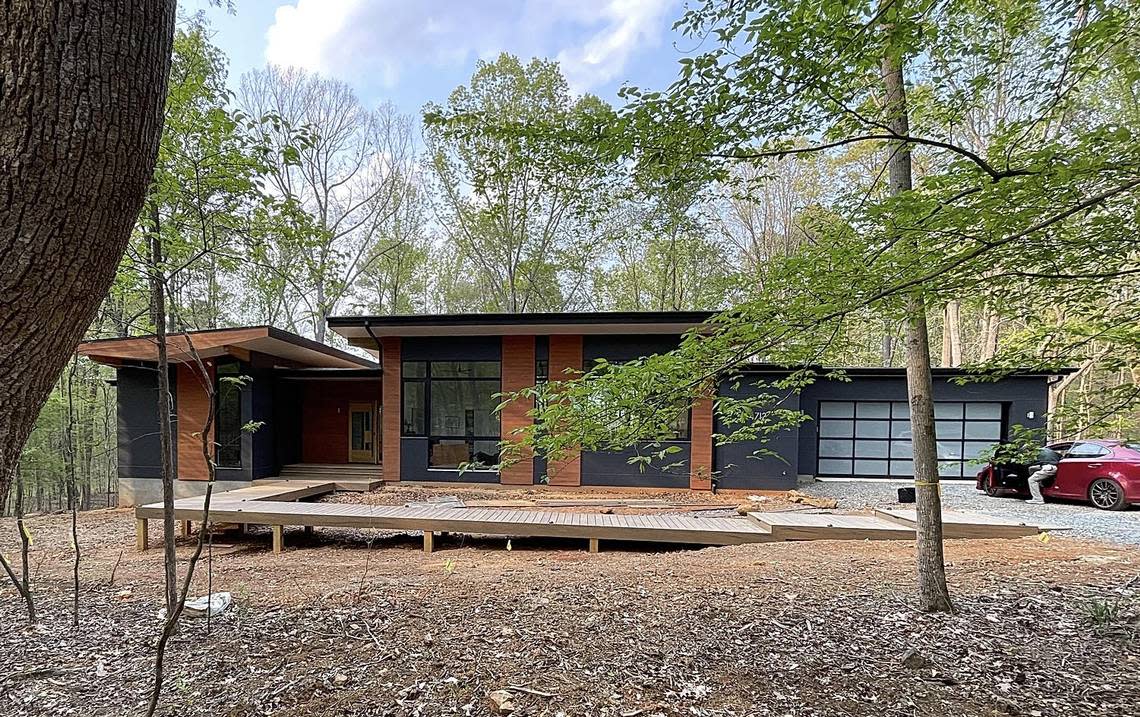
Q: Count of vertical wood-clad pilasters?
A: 5